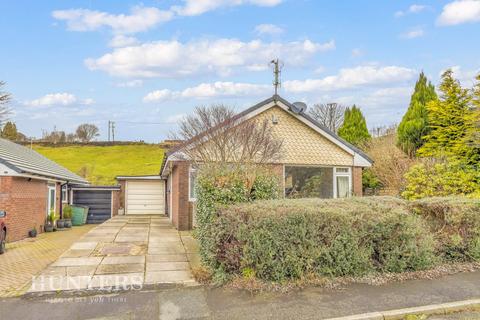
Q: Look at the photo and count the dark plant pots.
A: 4